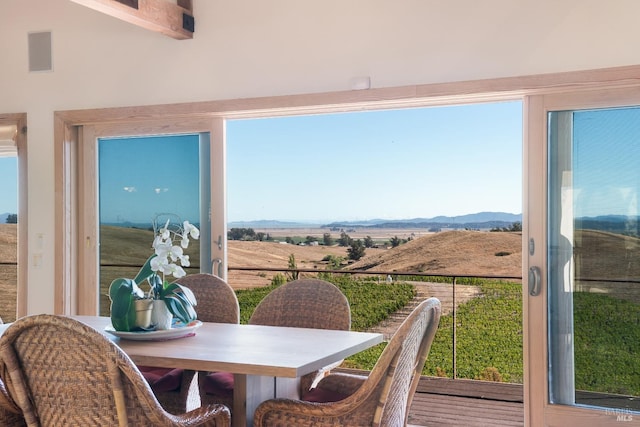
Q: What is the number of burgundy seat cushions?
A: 3